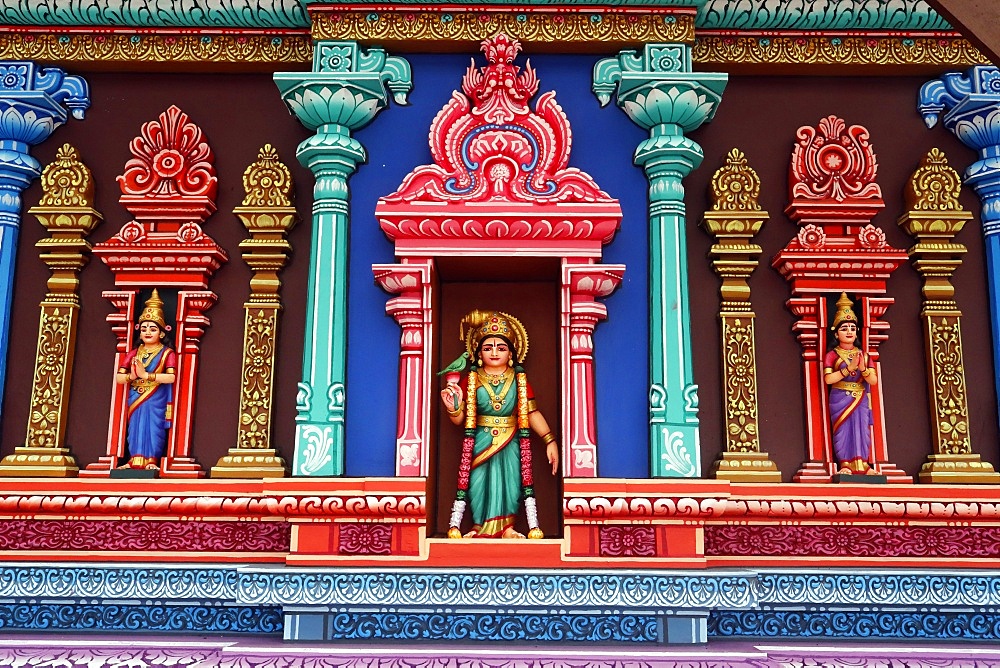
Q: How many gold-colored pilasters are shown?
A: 4